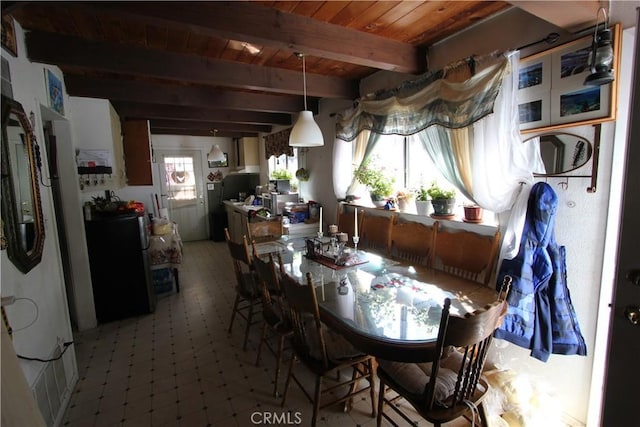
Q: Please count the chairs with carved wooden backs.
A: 9